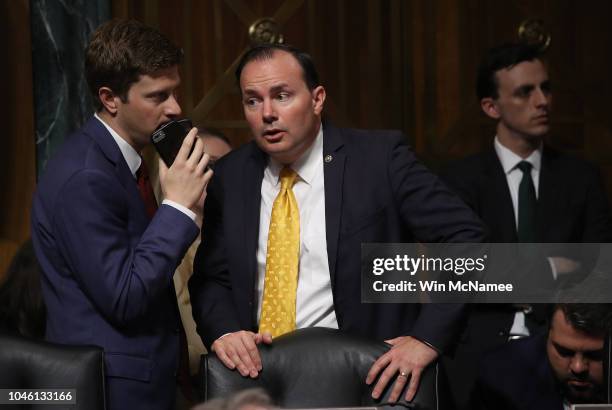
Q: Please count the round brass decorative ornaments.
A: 2